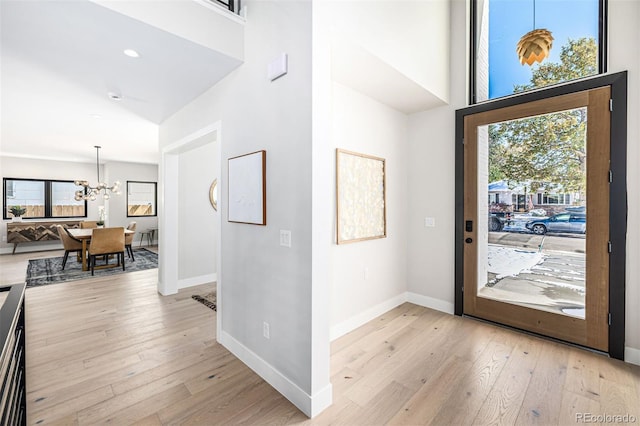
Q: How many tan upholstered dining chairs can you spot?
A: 4